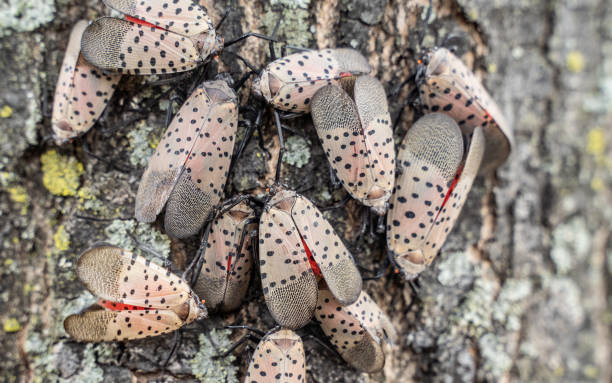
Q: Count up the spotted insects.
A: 12